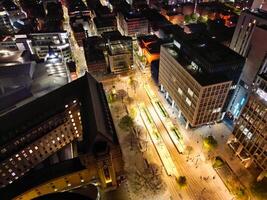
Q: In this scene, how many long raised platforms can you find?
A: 2